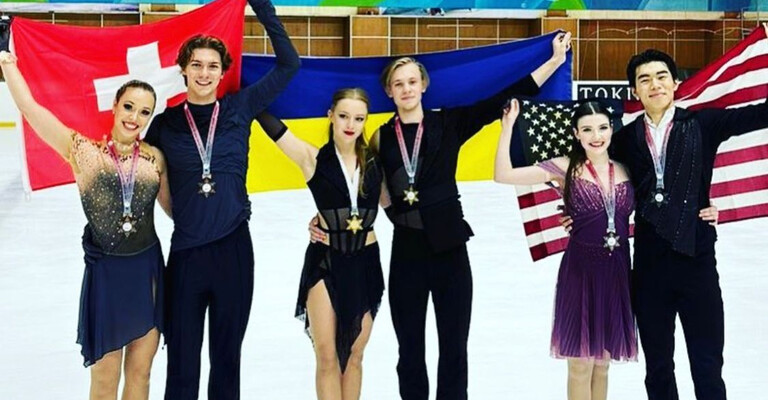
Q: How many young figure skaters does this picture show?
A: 6